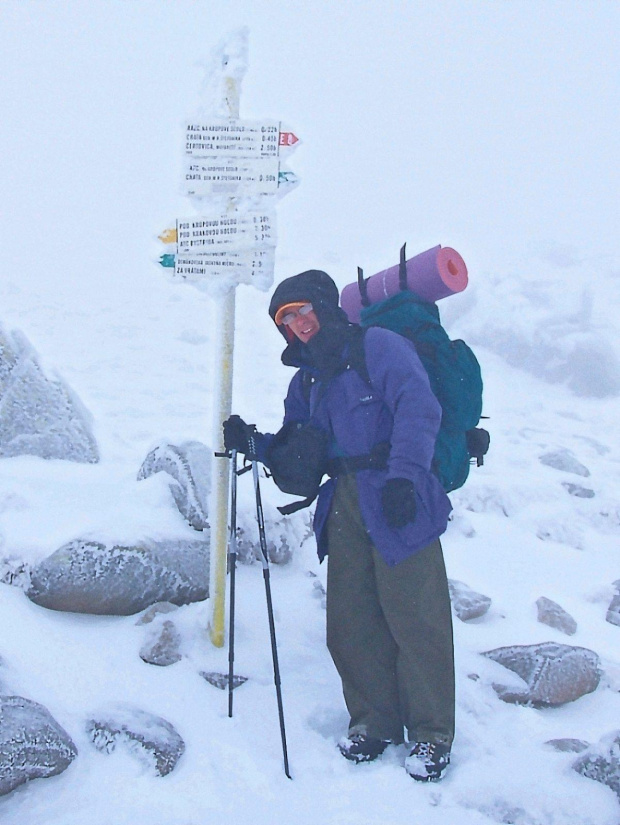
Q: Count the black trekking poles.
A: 2